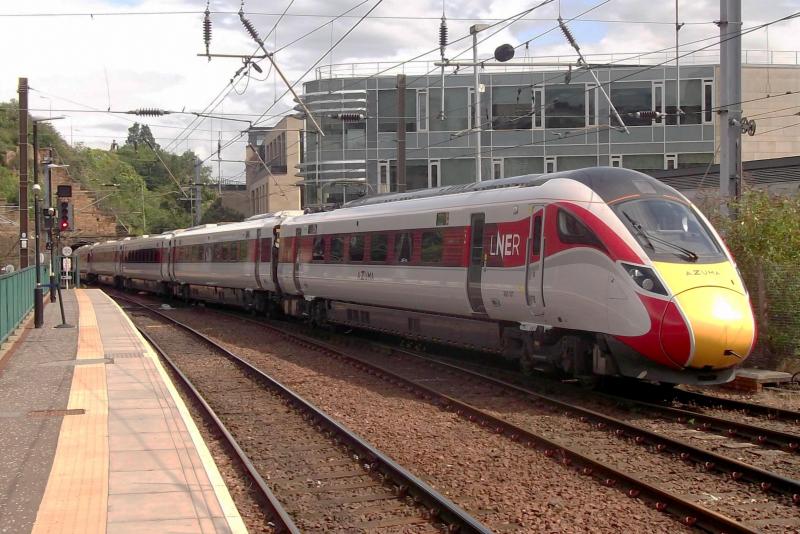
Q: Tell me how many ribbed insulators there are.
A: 7